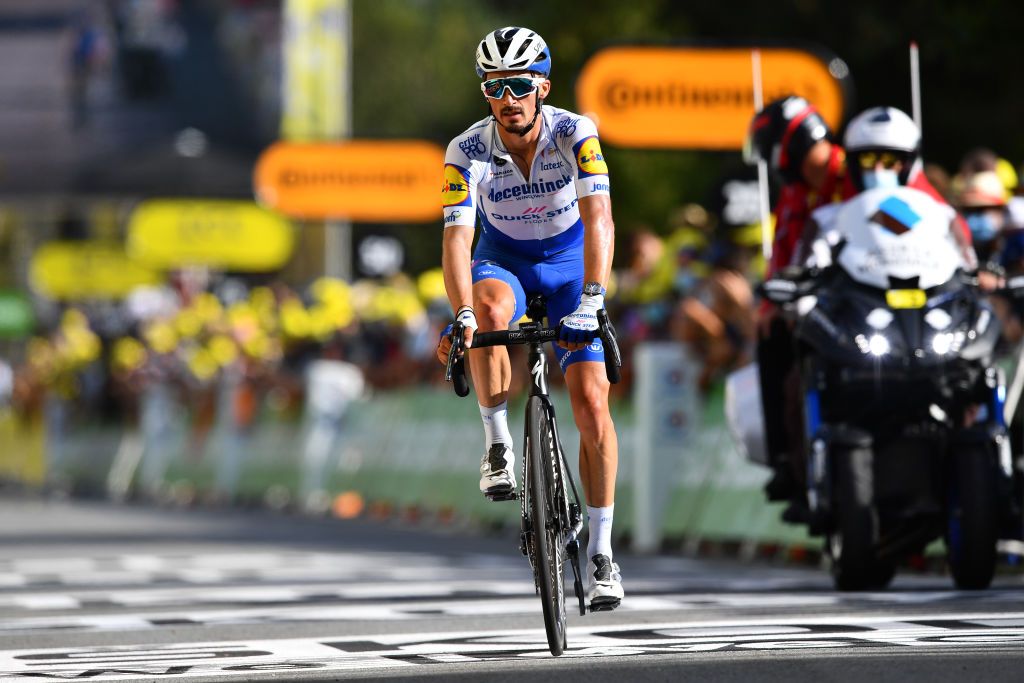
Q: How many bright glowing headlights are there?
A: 4